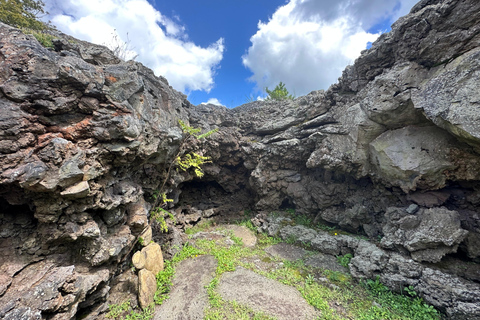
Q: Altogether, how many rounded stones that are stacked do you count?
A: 4